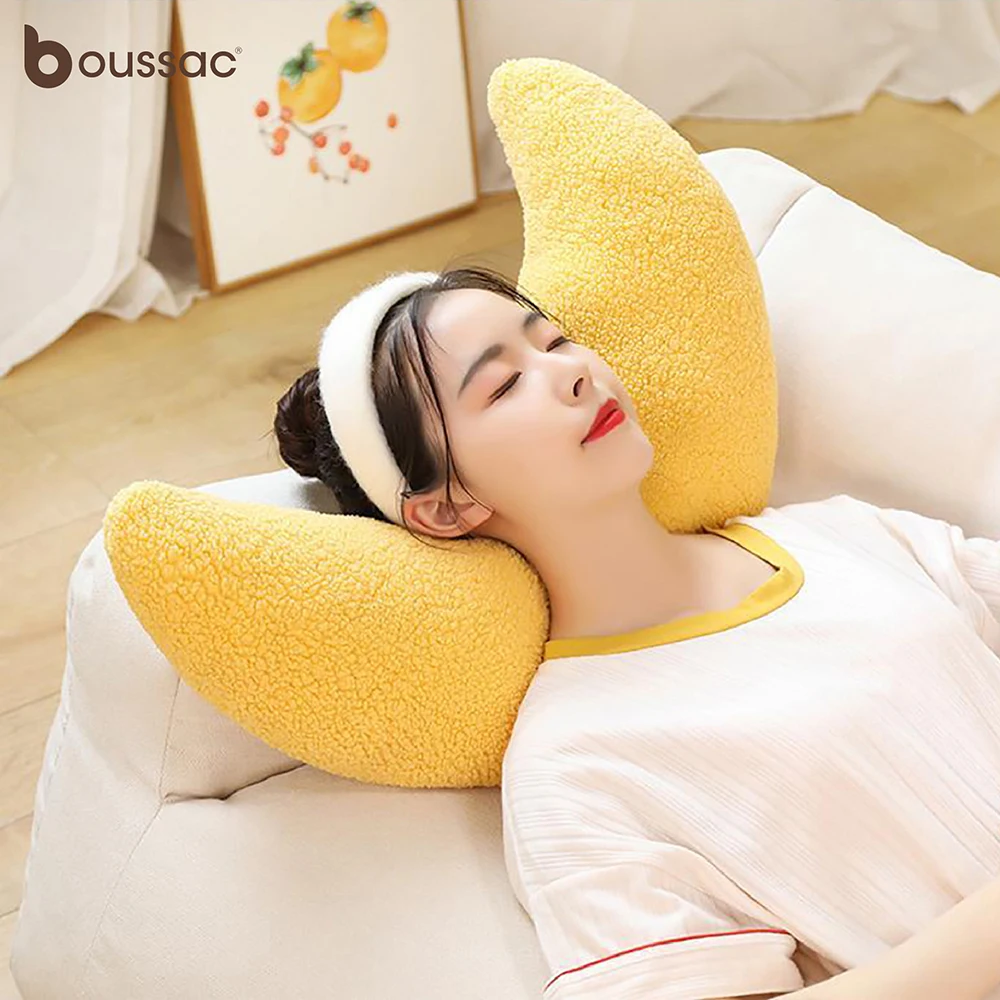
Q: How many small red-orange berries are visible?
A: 10